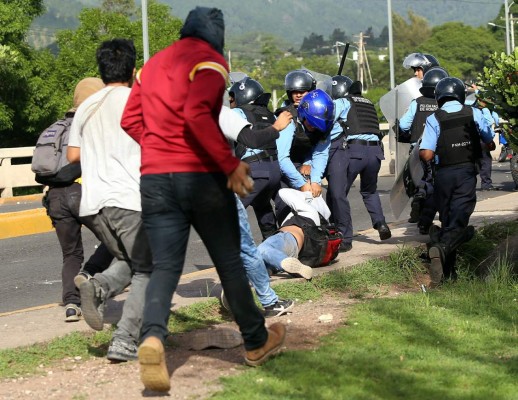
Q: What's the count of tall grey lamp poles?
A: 3